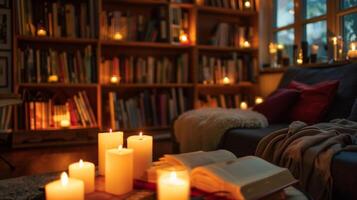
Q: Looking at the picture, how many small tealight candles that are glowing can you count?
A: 11